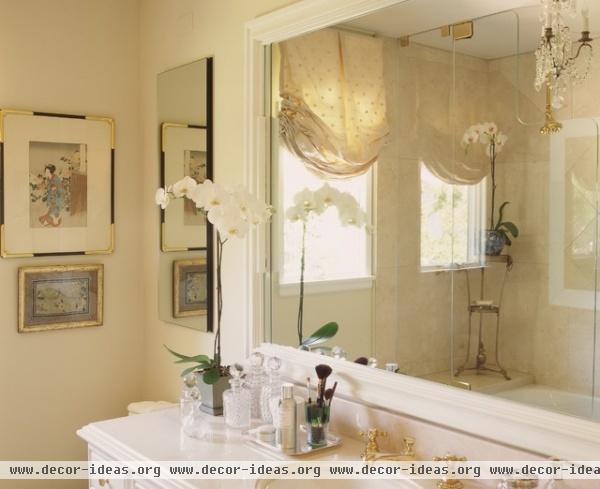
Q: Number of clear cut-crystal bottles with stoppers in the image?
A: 5